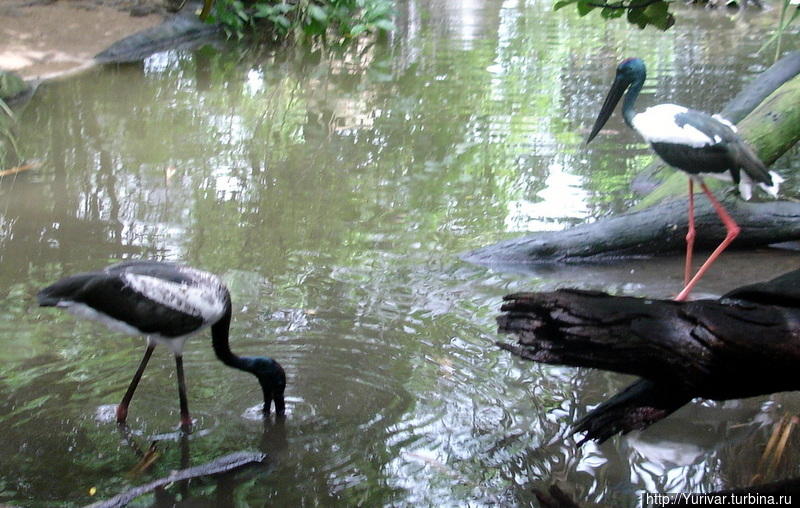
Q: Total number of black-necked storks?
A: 2